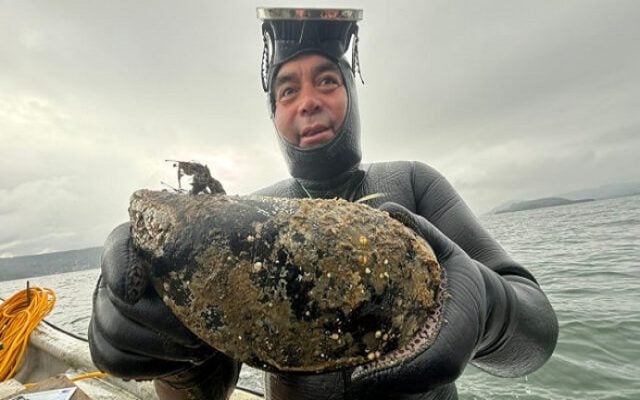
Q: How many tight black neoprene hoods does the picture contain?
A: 1